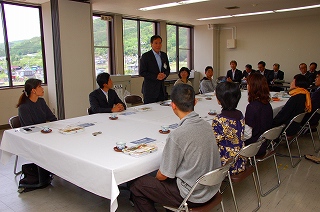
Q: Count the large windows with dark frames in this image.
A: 4